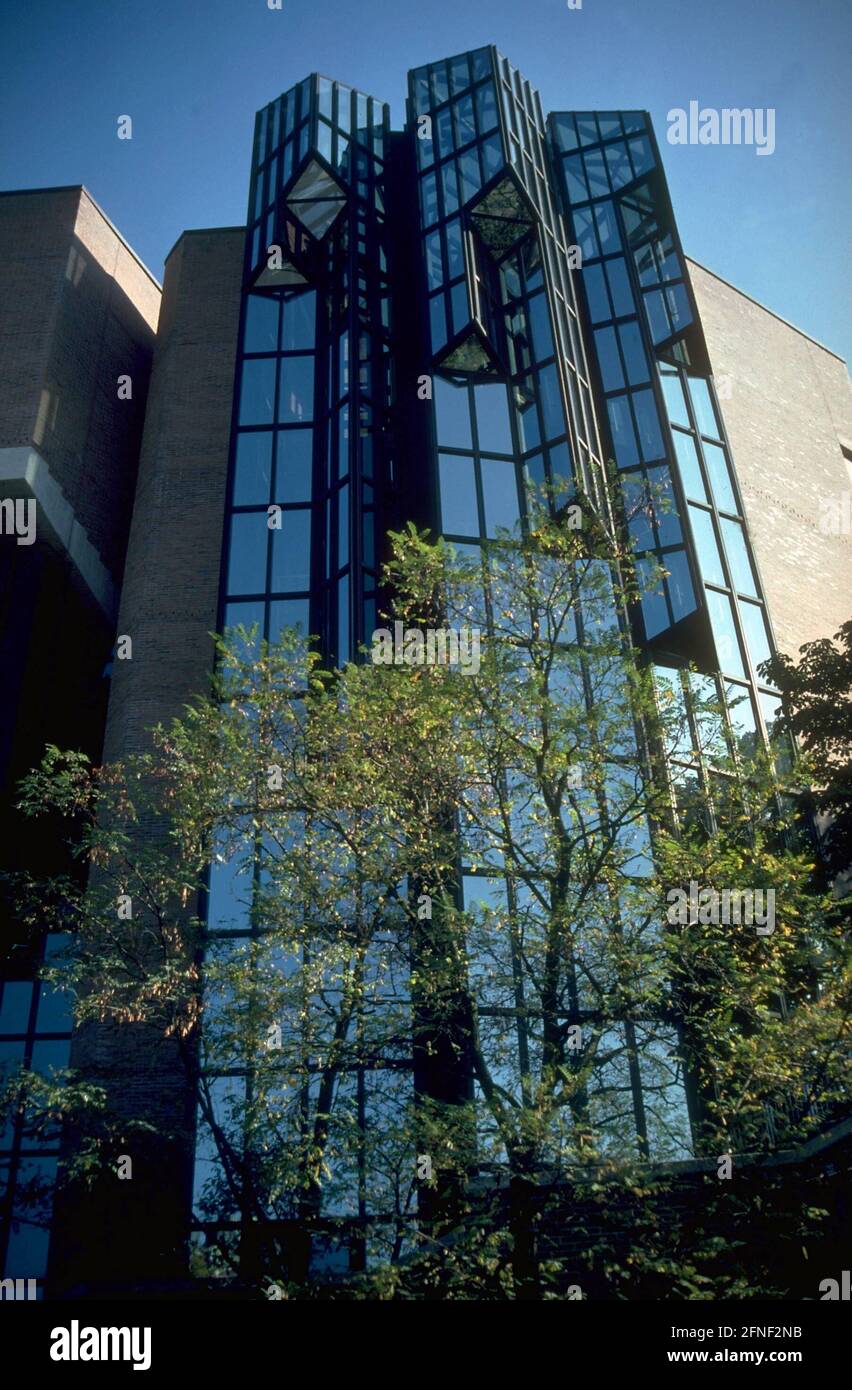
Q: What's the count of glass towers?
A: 3